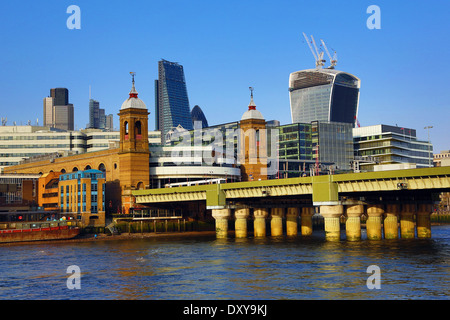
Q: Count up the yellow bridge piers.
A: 12